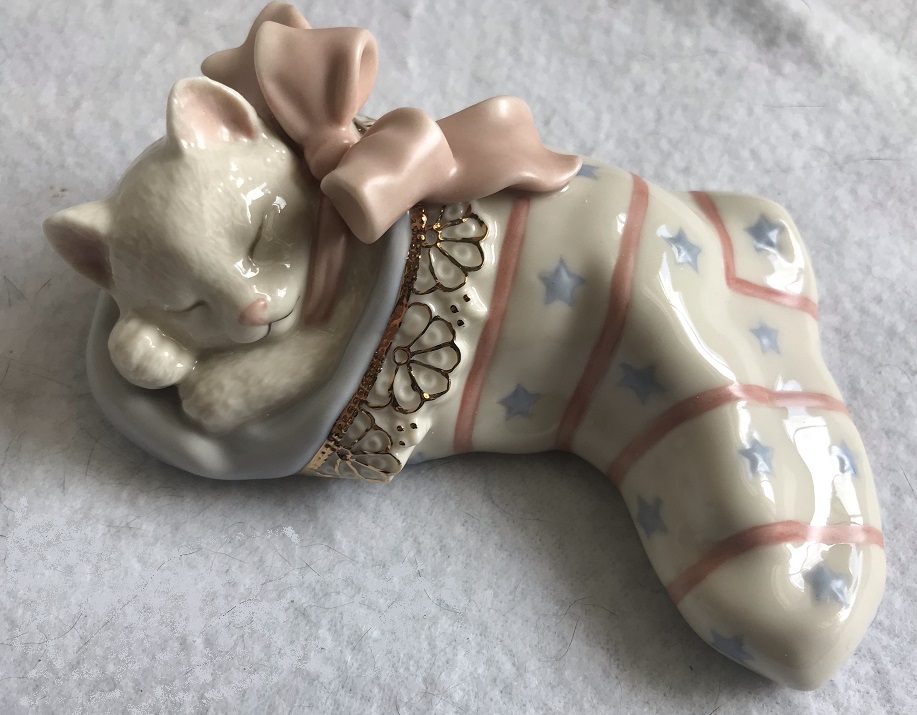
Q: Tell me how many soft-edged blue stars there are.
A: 12